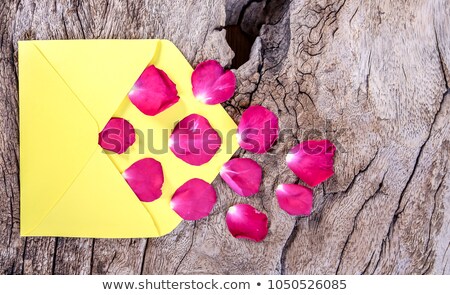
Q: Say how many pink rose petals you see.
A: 11